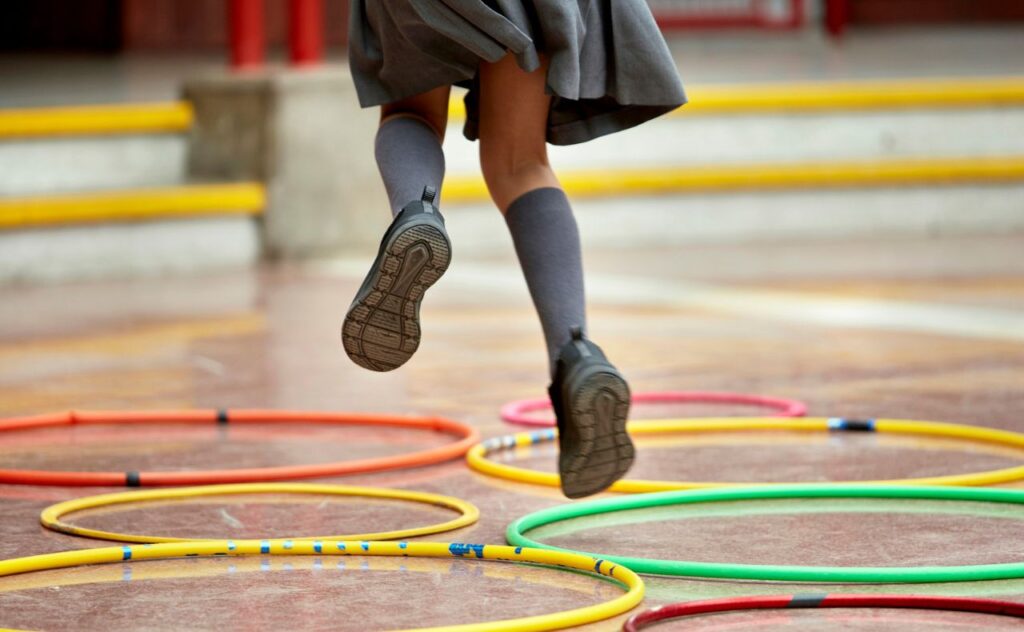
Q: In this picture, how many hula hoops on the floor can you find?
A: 7